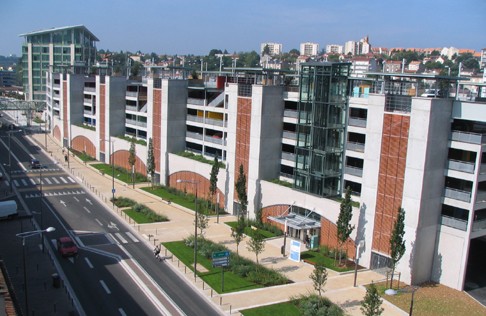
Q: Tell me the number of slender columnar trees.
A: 6